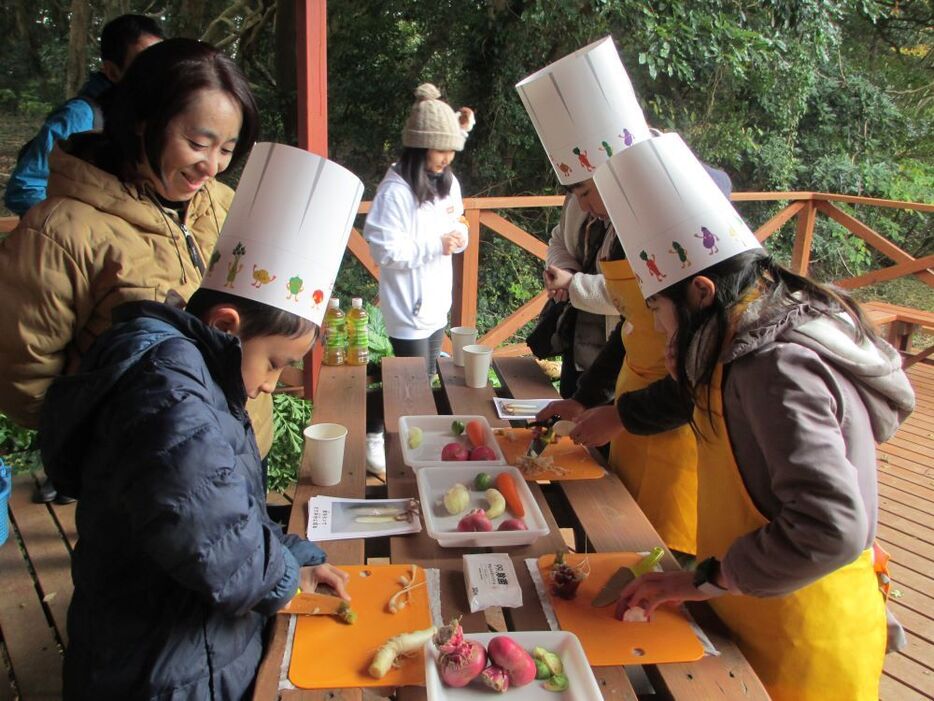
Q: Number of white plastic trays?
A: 3